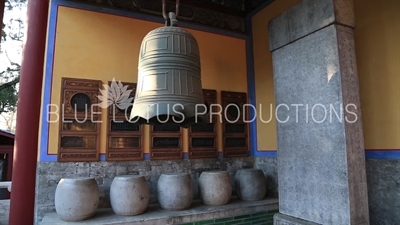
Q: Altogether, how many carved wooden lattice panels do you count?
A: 5